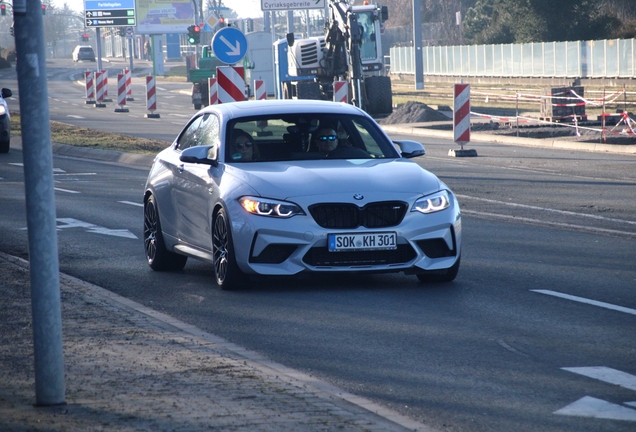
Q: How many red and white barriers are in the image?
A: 11